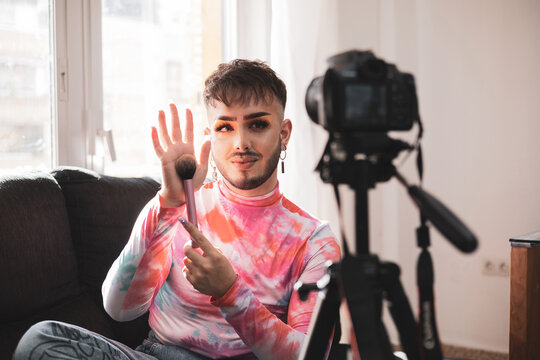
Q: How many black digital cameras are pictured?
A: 1